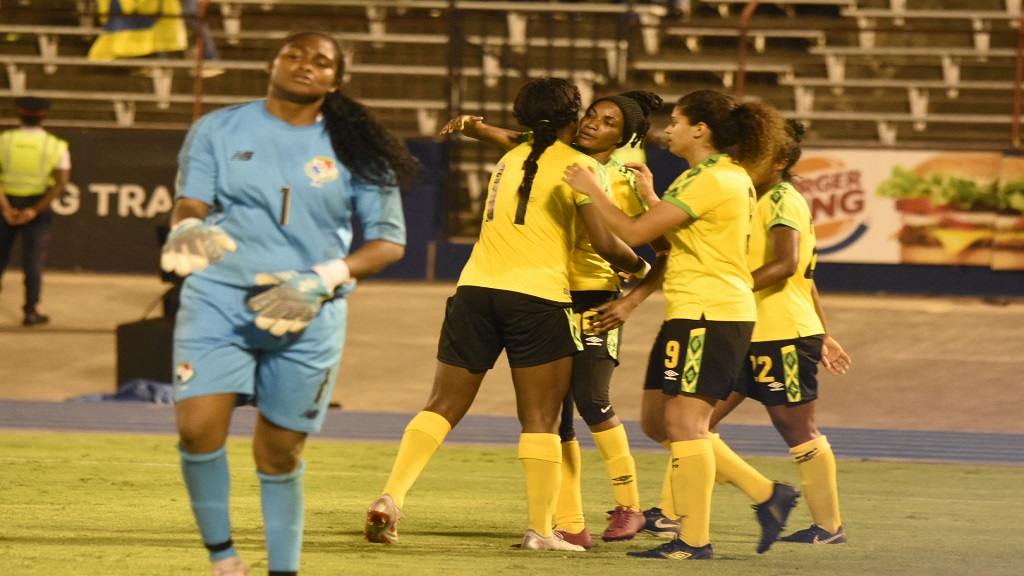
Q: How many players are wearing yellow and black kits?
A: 4